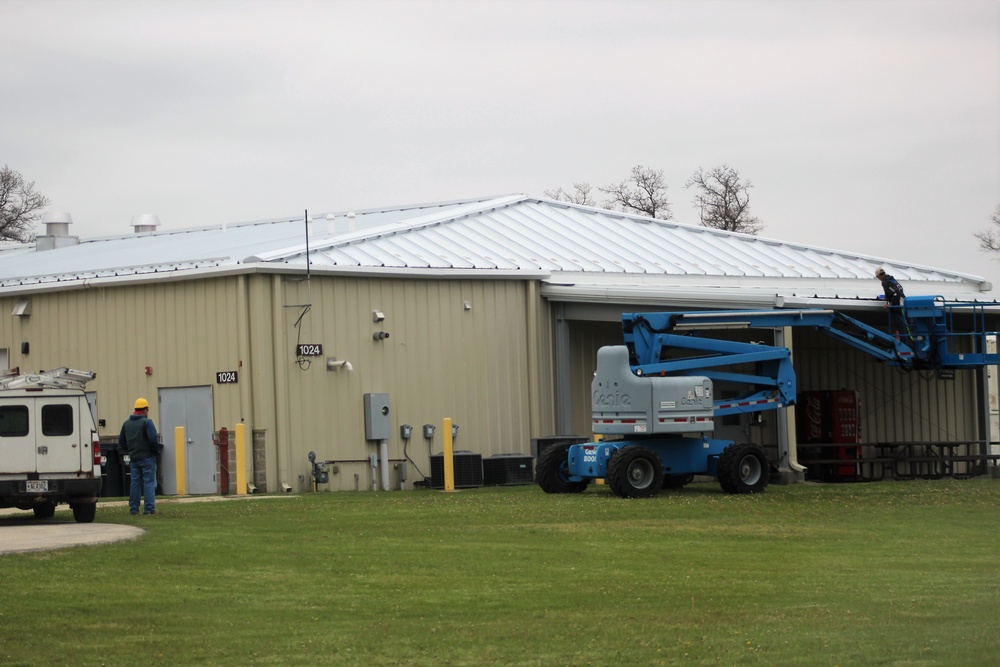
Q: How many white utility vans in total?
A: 1